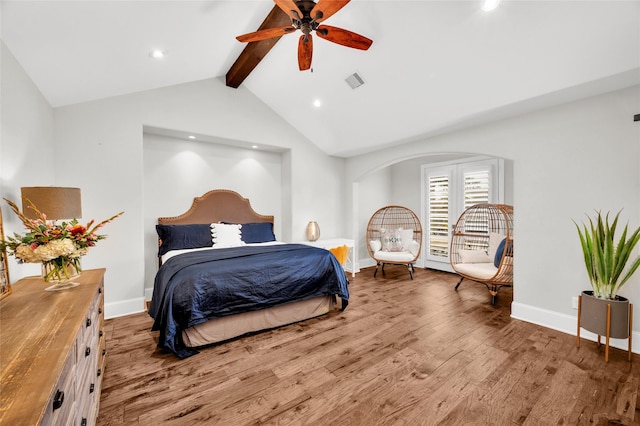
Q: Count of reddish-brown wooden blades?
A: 5